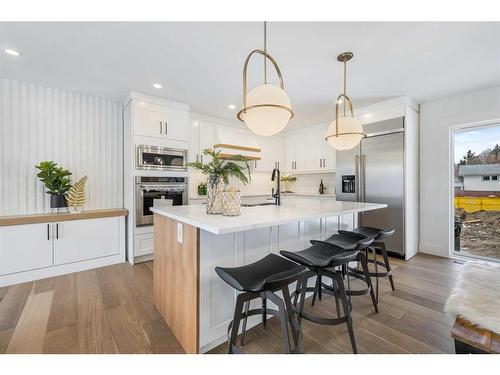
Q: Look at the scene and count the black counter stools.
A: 4